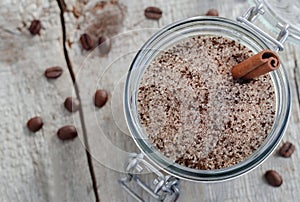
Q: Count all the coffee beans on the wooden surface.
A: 12